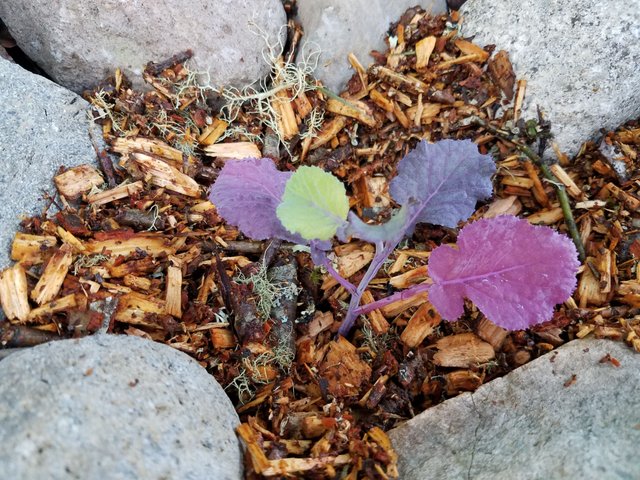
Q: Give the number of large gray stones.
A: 6